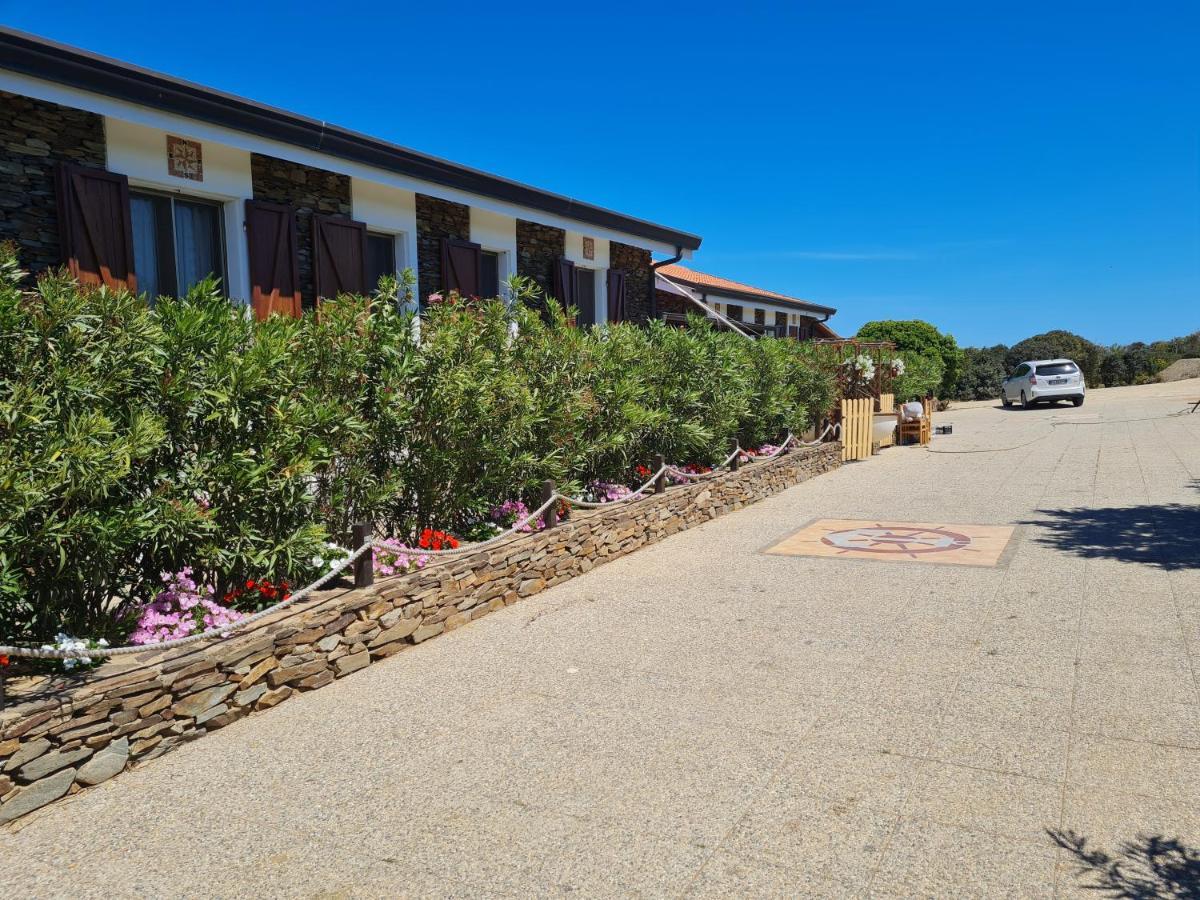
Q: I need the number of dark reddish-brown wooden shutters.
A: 6